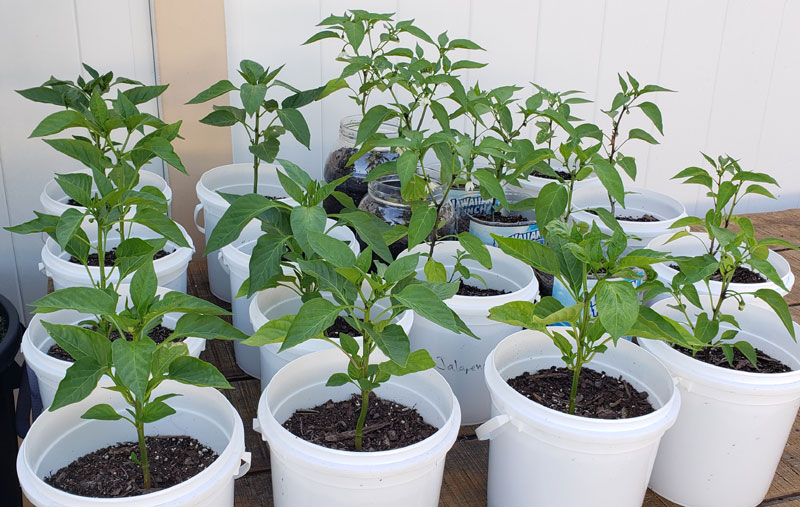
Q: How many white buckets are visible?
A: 14